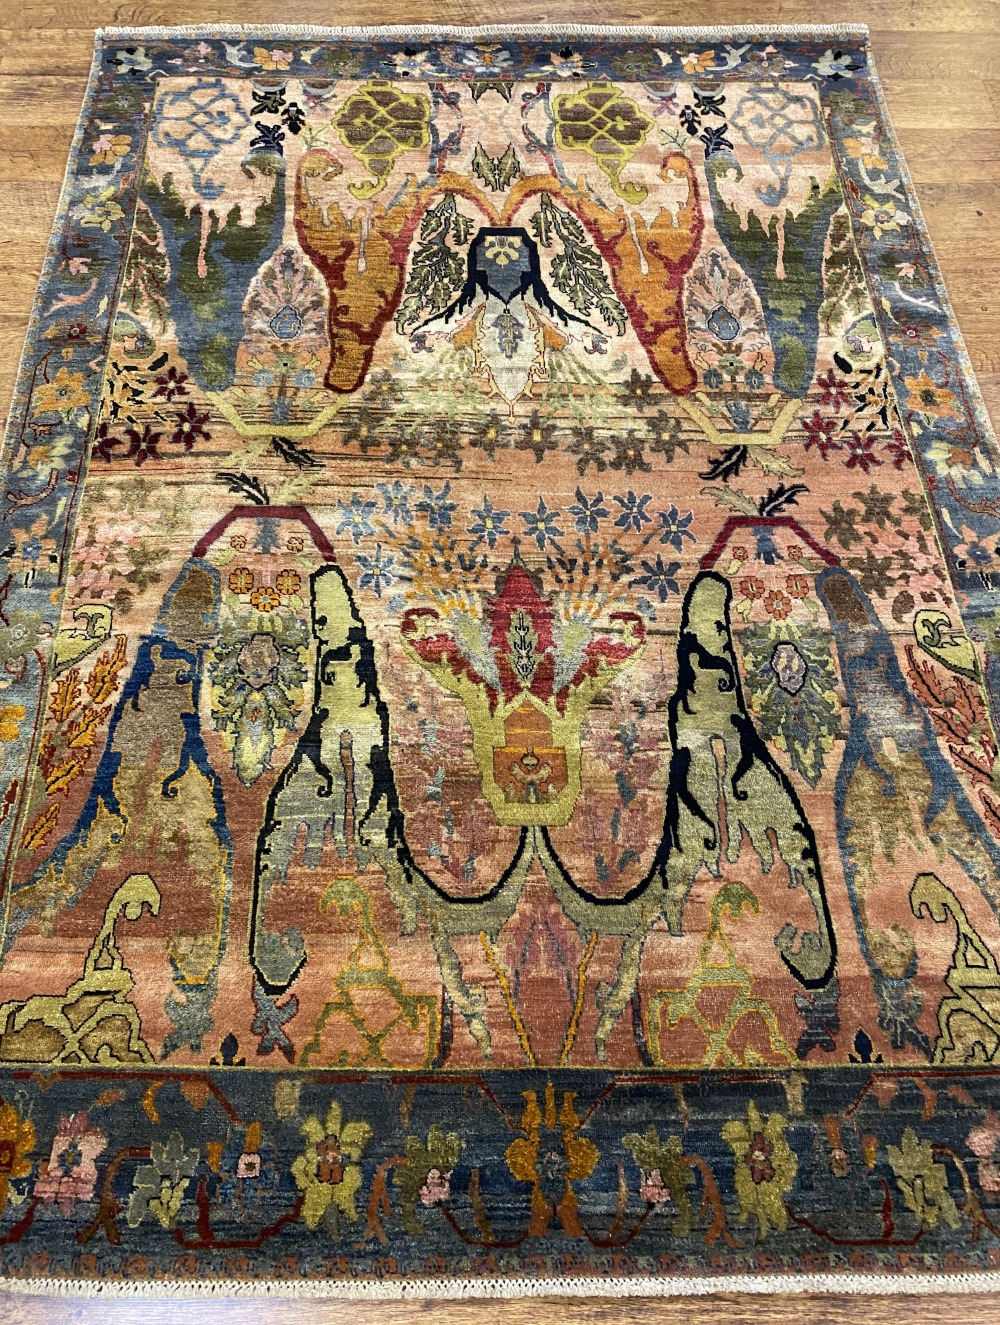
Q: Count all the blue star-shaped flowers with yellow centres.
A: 10